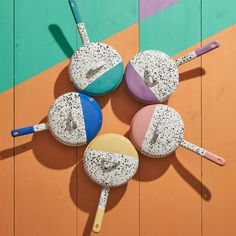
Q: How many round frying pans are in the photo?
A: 5